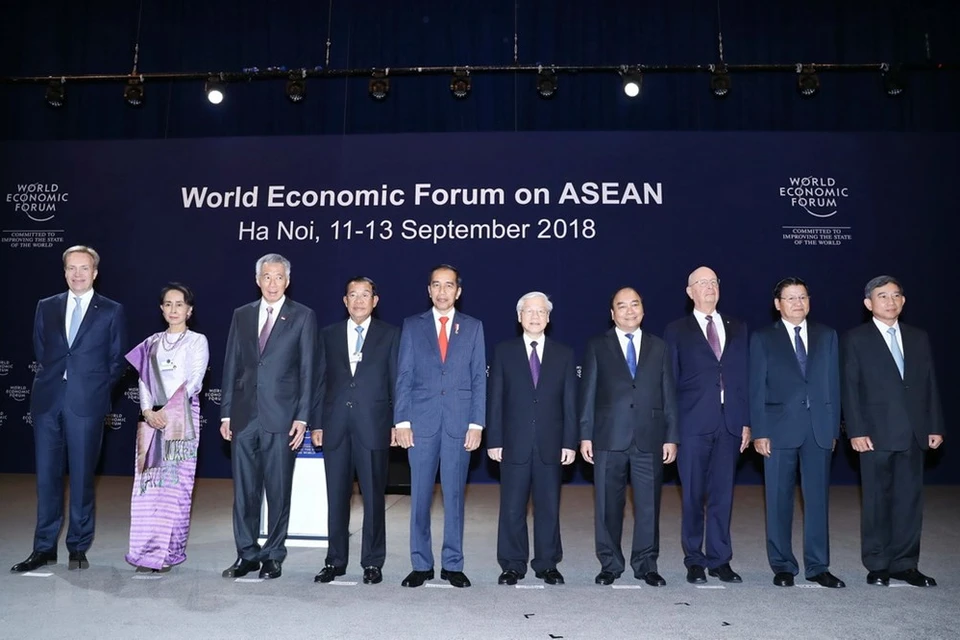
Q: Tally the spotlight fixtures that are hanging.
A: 11